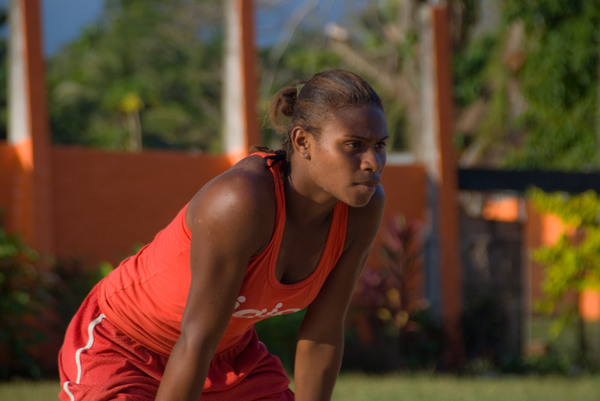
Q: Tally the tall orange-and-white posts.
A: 3